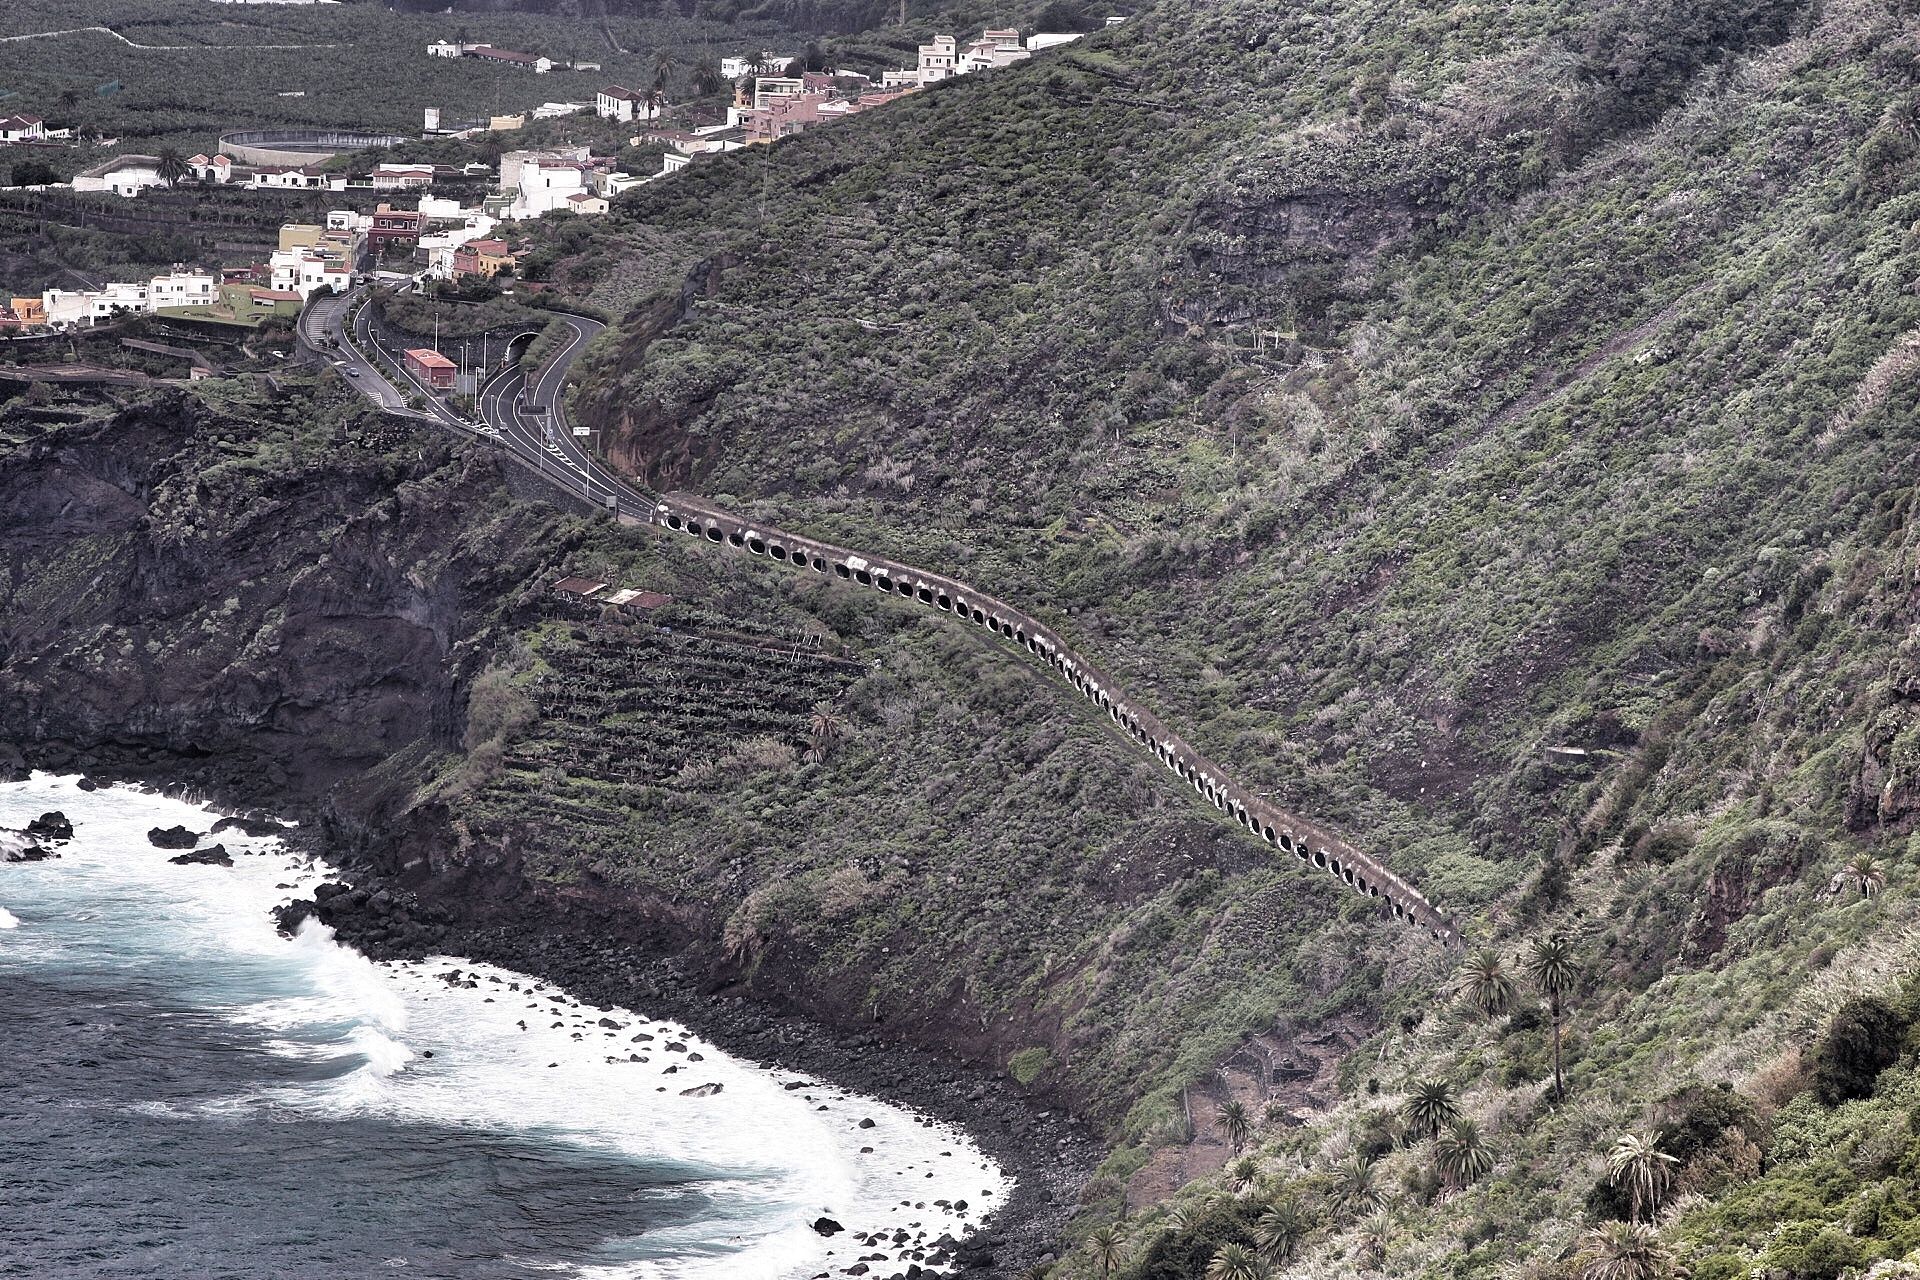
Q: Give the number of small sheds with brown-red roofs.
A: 2